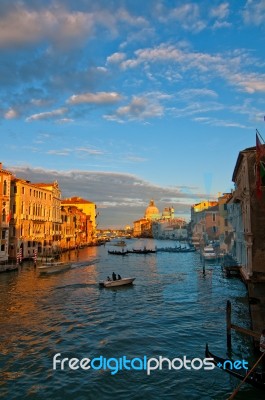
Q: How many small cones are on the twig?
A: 0